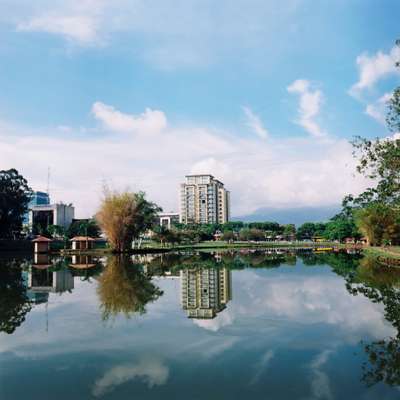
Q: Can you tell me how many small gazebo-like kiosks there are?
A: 2